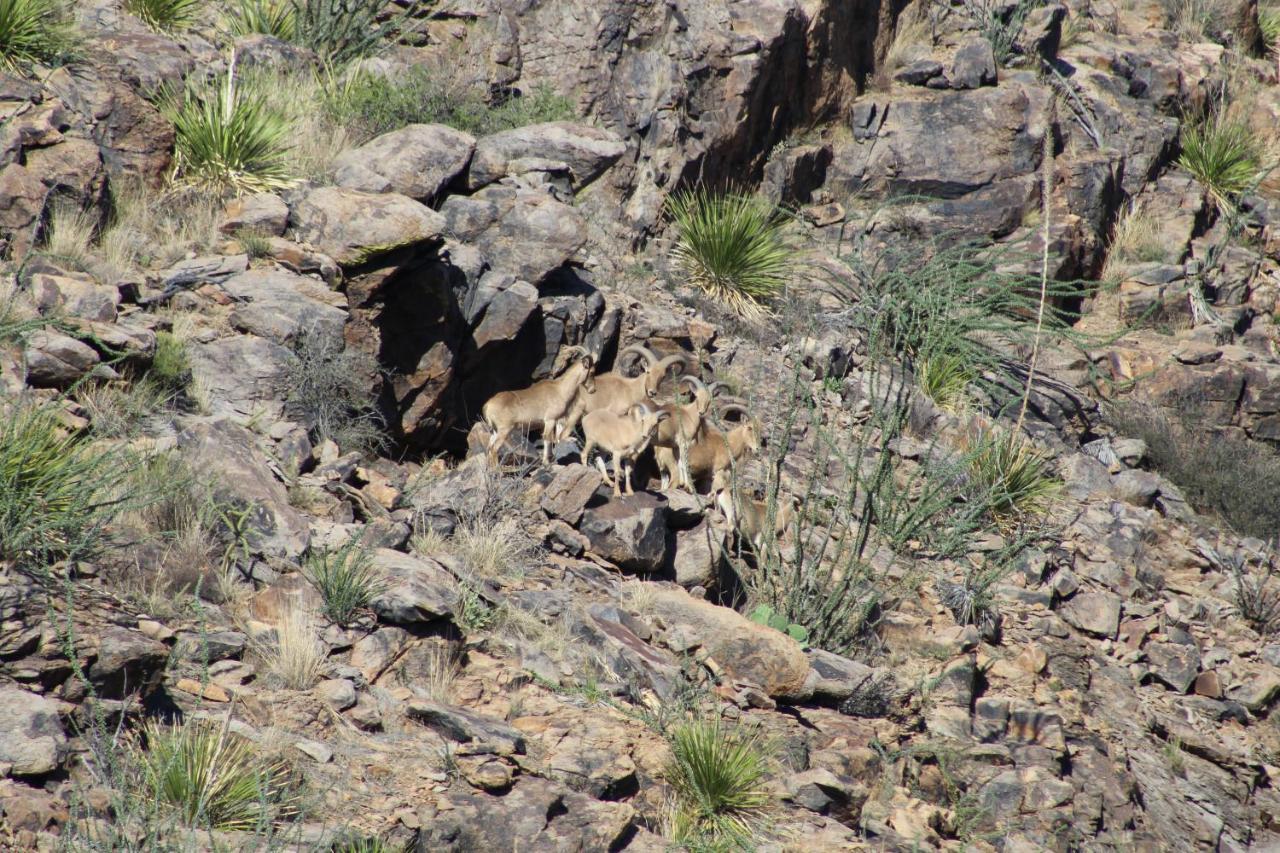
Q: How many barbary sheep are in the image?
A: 6